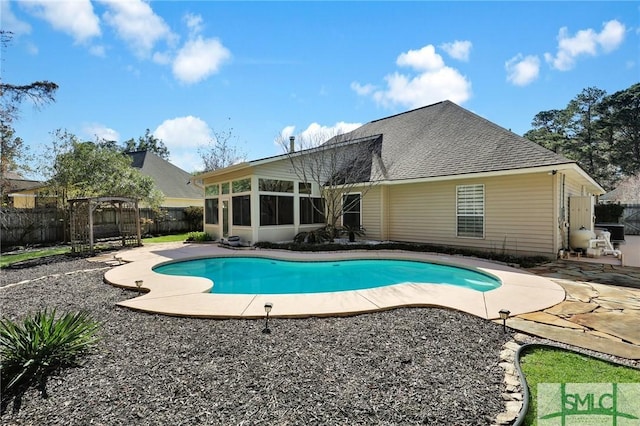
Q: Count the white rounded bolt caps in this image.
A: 0